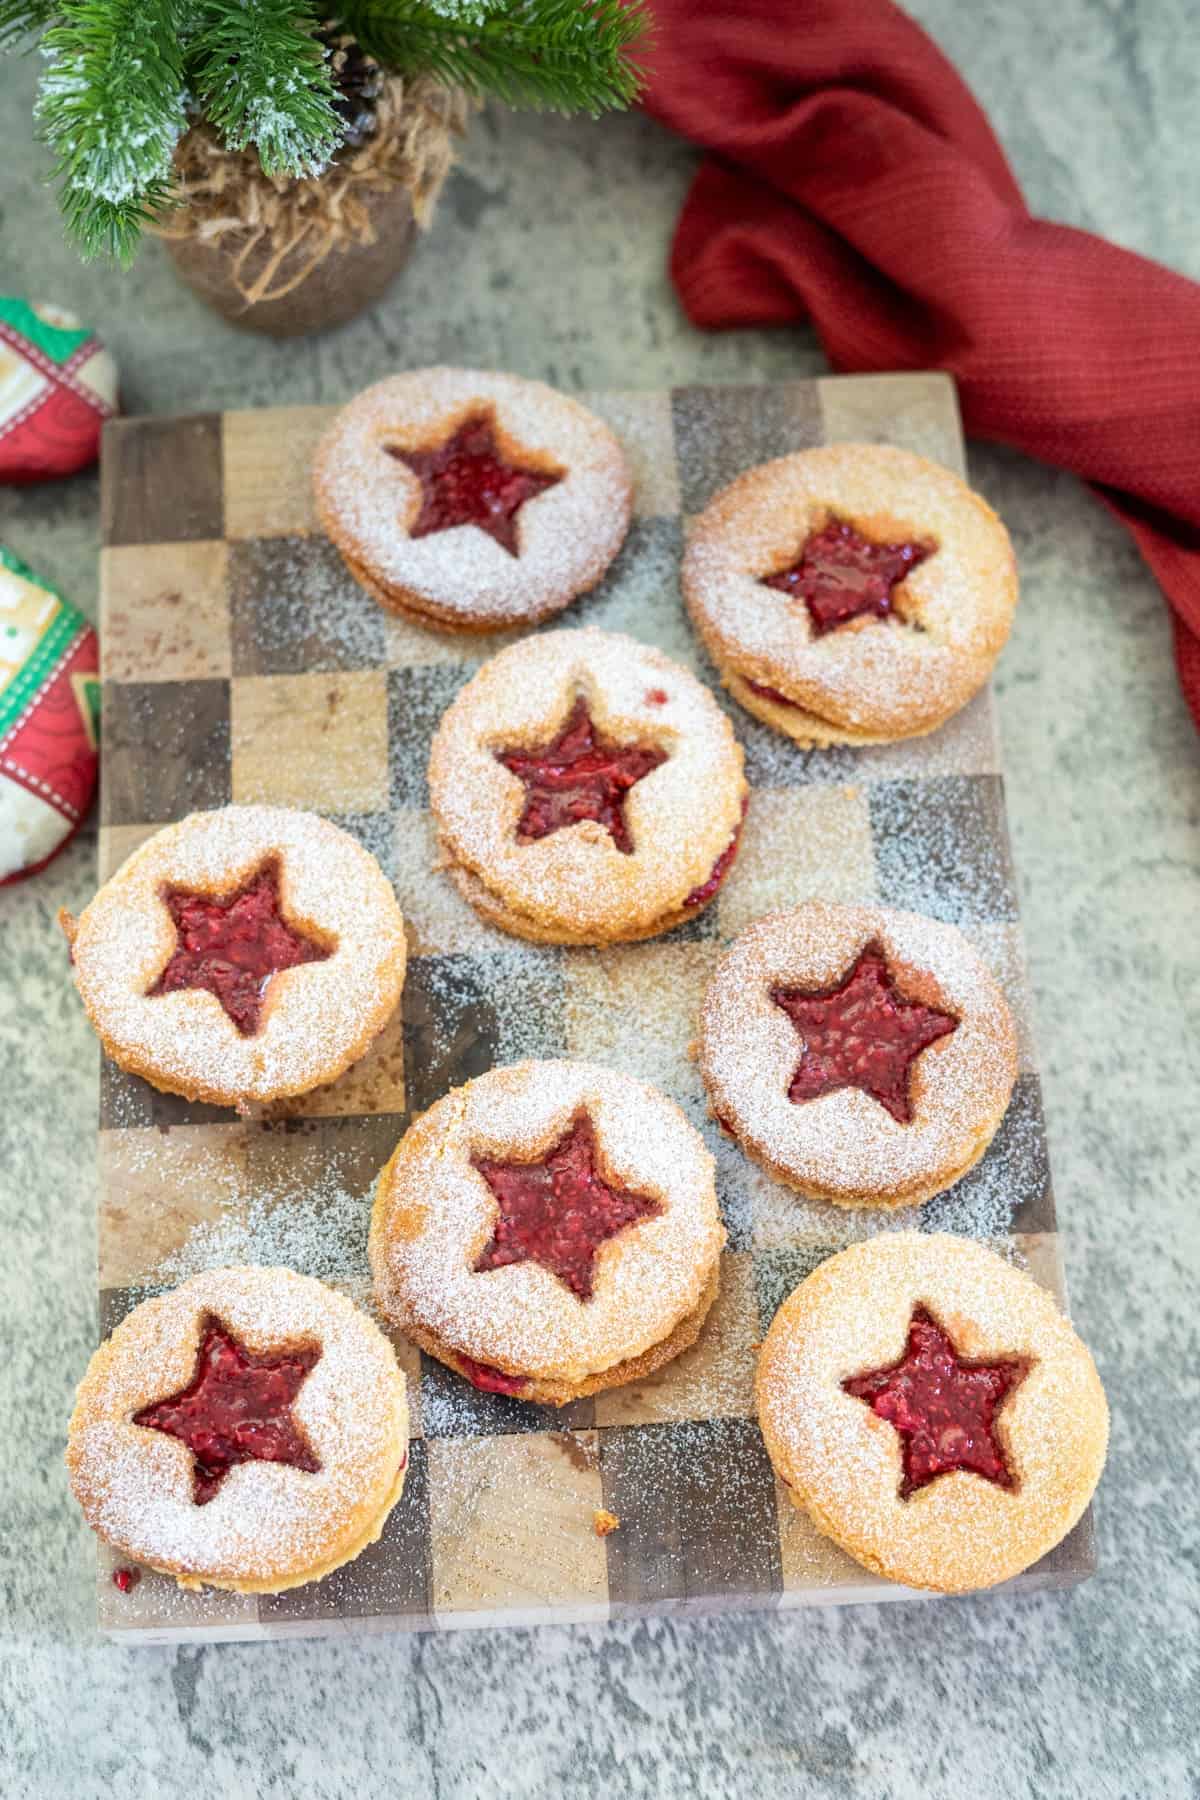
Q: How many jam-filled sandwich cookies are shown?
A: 8